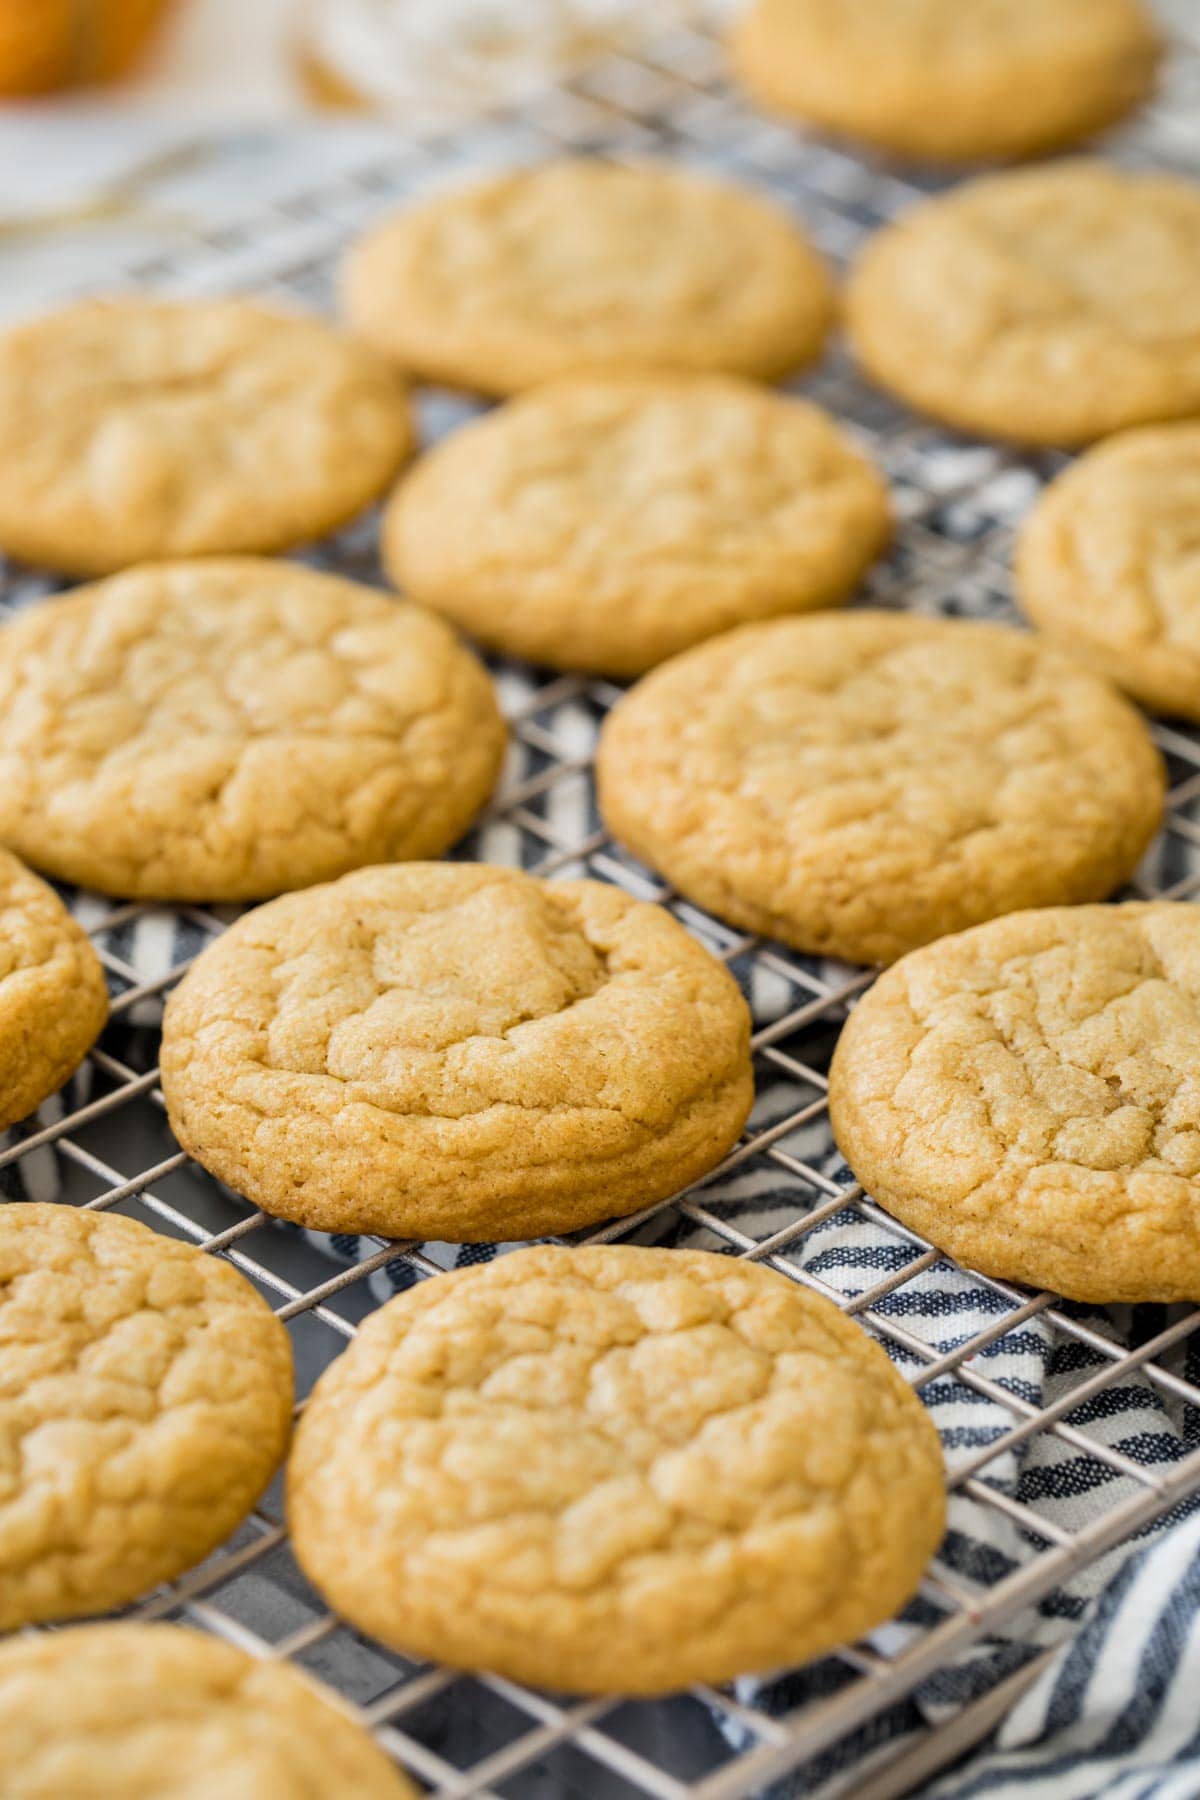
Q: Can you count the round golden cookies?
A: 14